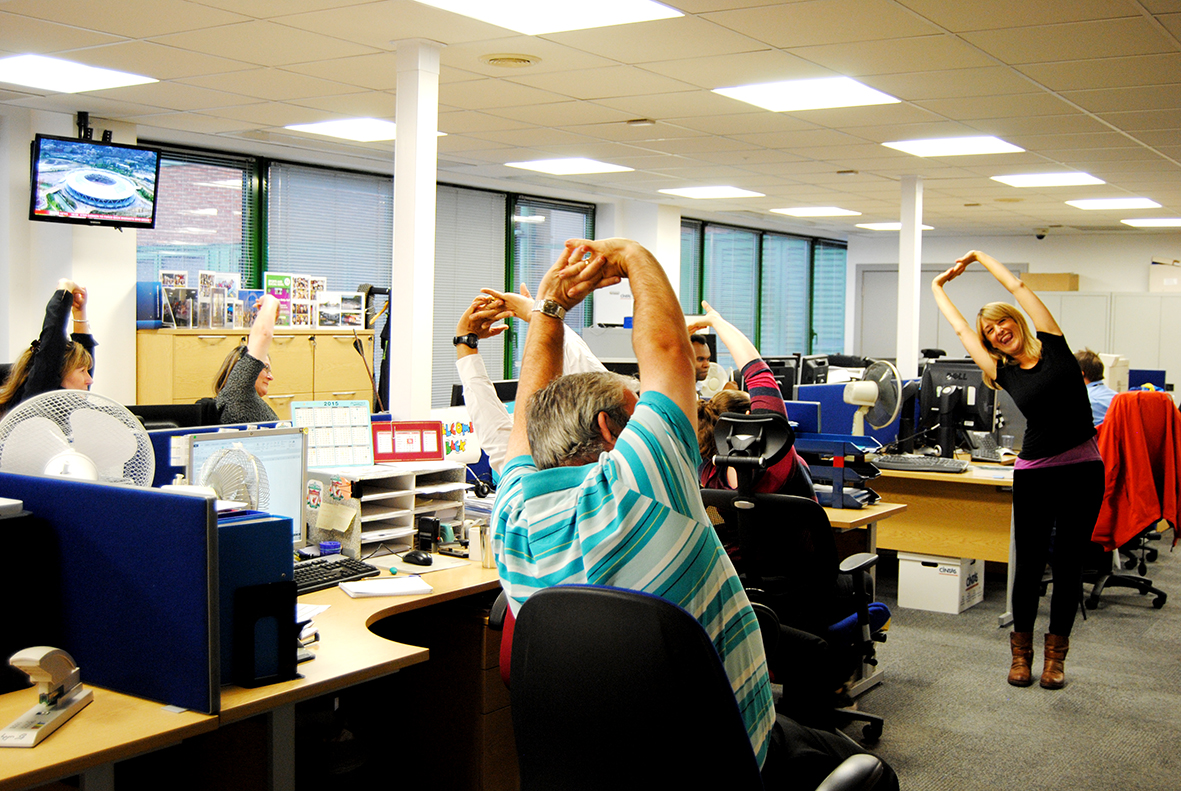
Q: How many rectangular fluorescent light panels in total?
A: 12